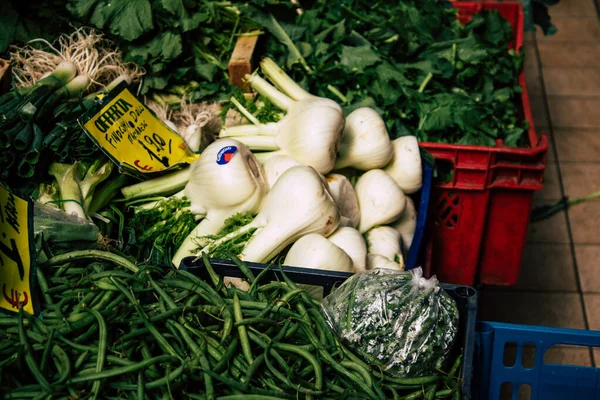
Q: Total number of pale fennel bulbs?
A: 12